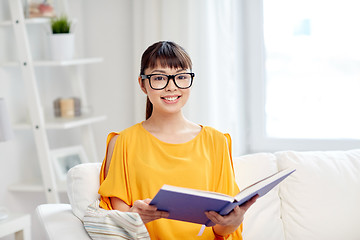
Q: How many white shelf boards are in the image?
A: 4